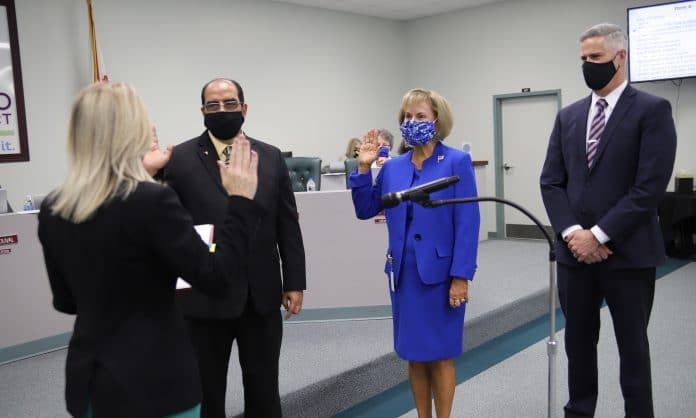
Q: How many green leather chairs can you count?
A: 2